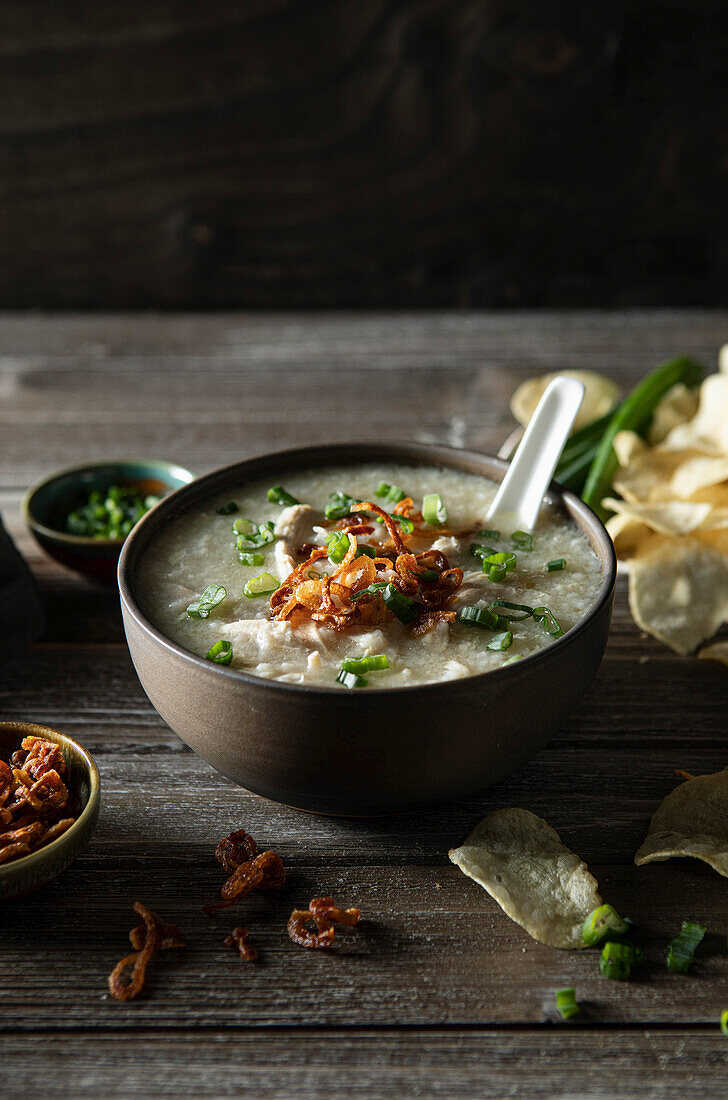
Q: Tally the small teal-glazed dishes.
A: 1